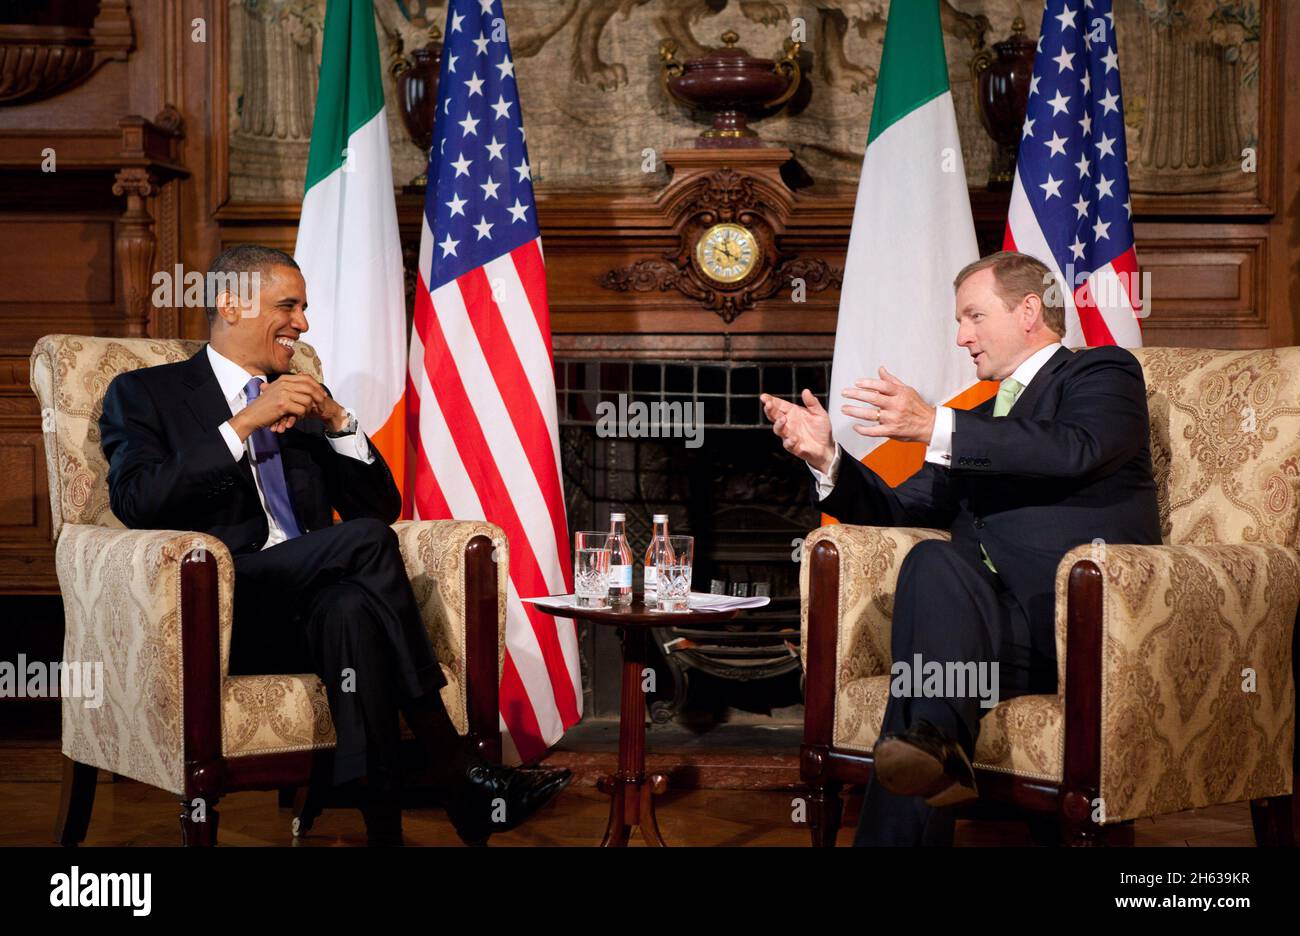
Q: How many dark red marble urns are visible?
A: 3